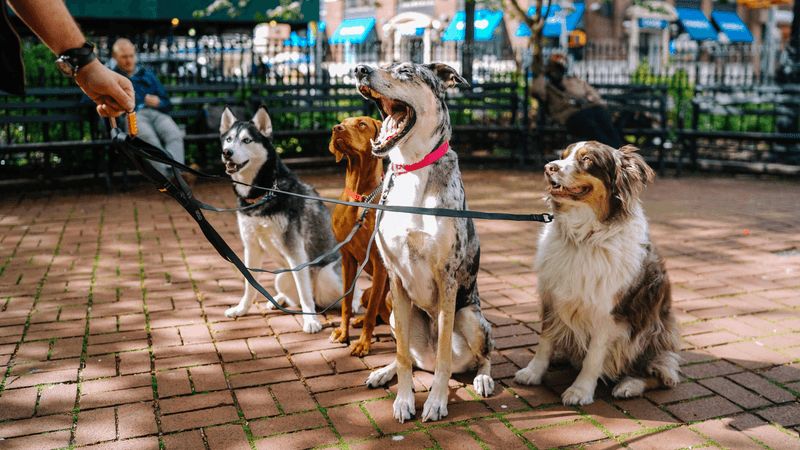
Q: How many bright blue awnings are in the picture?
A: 5